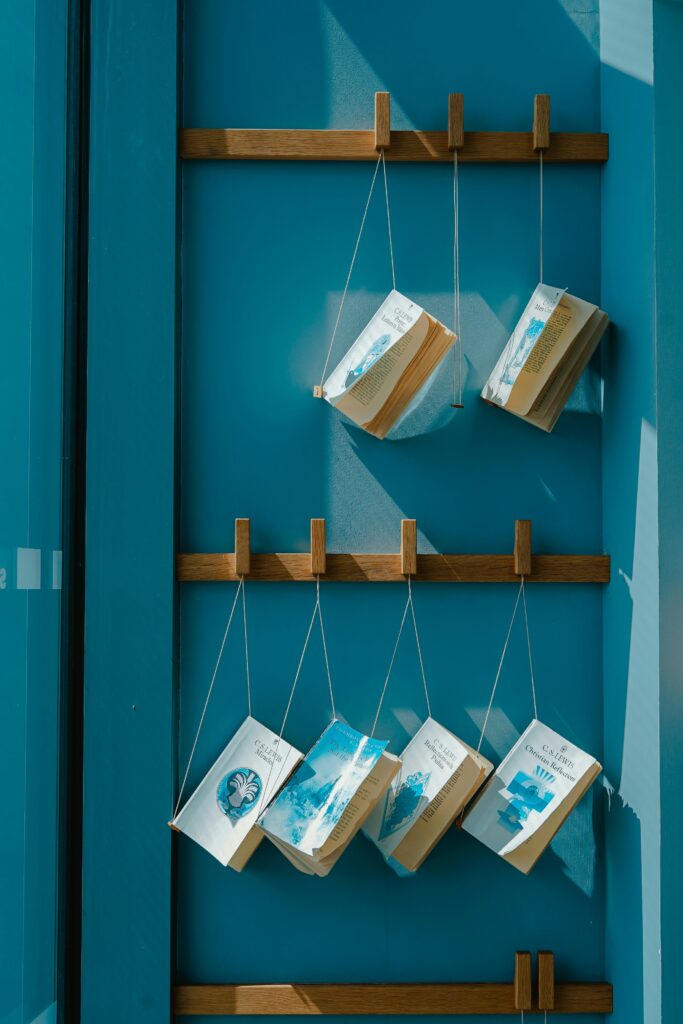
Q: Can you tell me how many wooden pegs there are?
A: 9